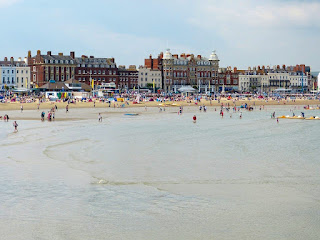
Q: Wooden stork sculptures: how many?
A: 0